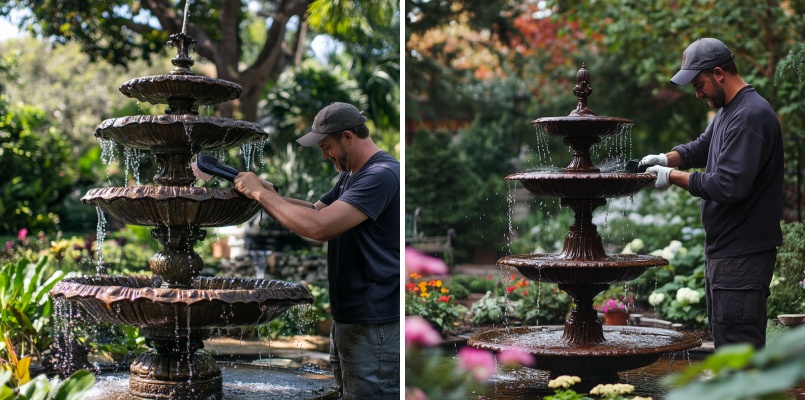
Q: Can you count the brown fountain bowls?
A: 8